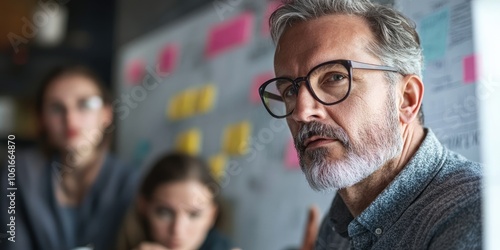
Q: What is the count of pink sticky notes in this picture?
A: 7